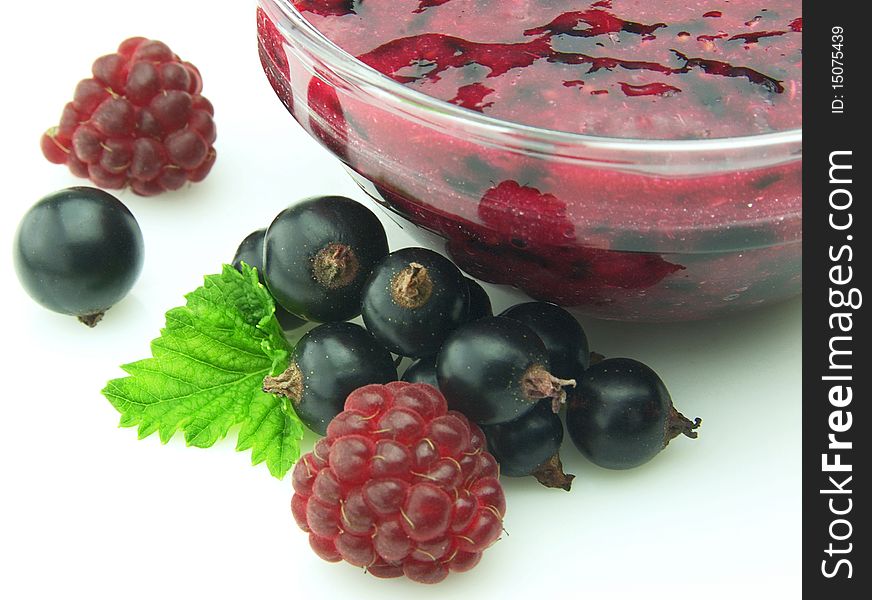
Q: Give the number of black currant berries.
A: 11